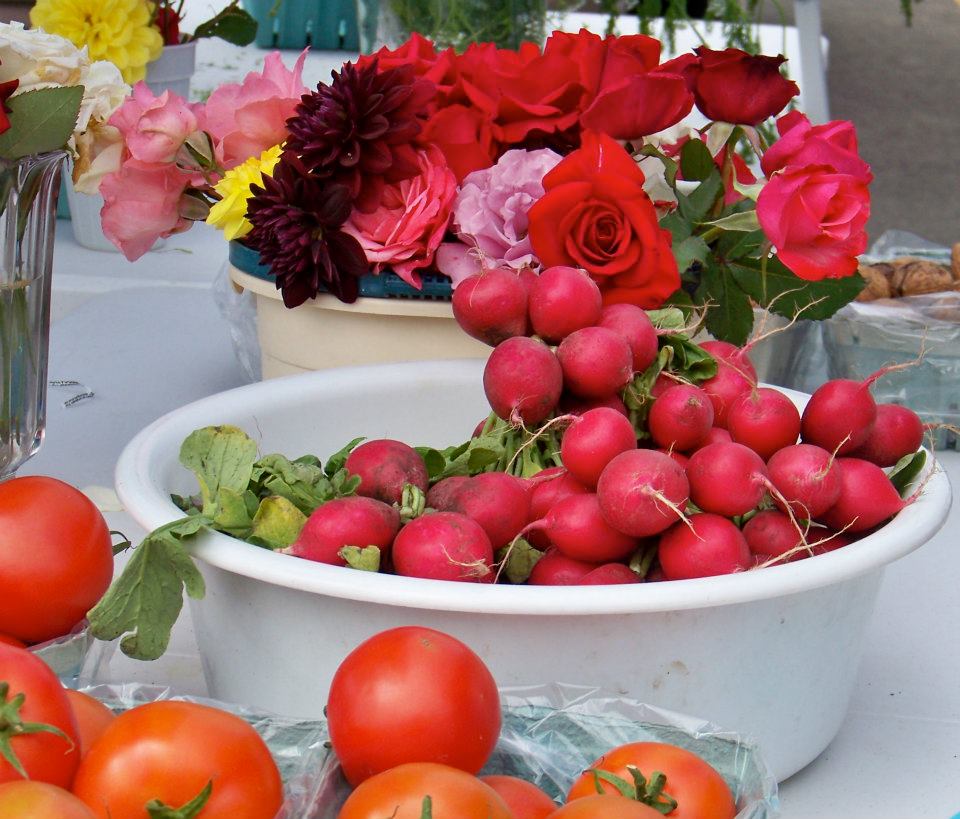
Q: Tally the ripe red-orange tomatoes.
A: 11